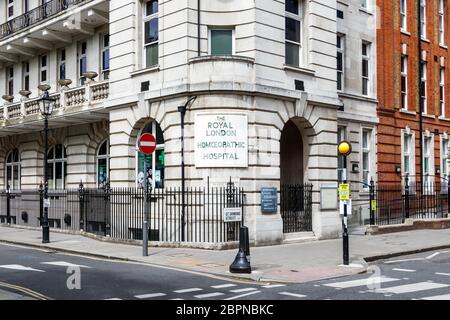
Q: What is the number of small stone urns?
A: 5